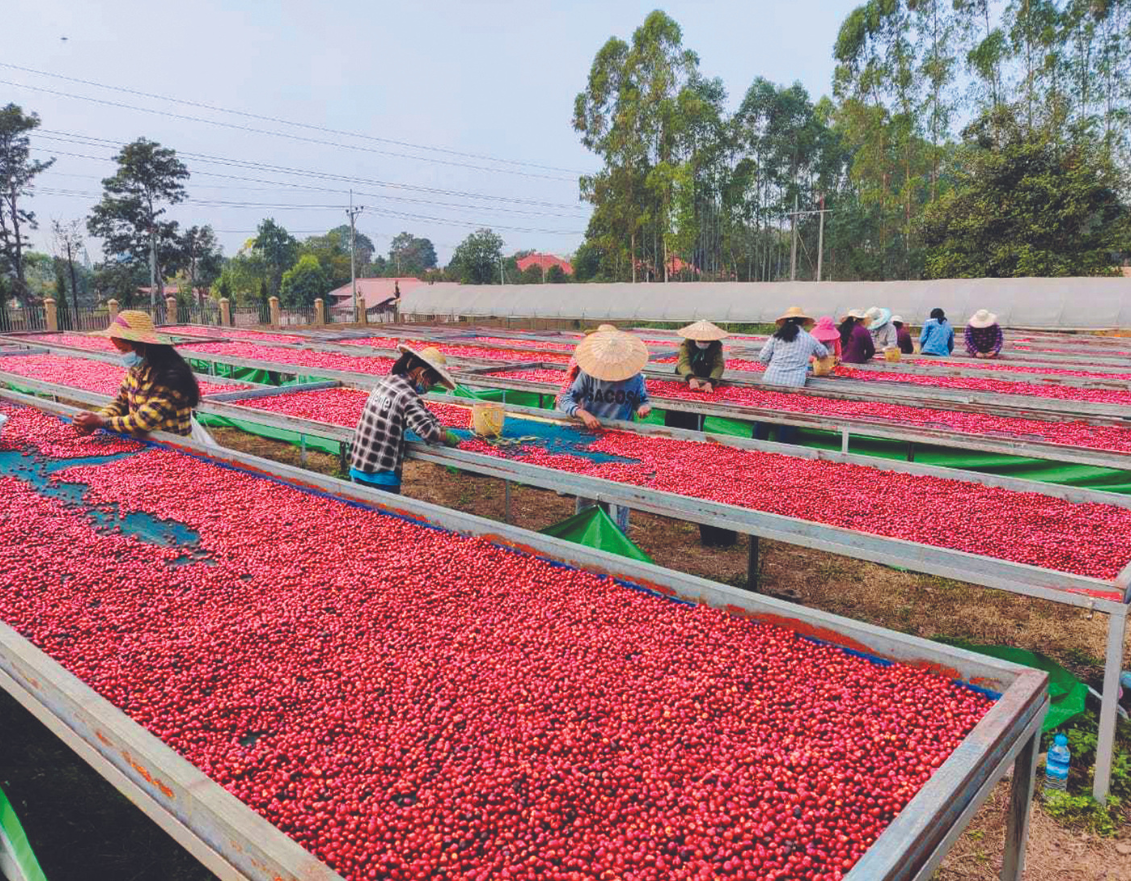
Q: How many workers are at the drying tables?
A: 12